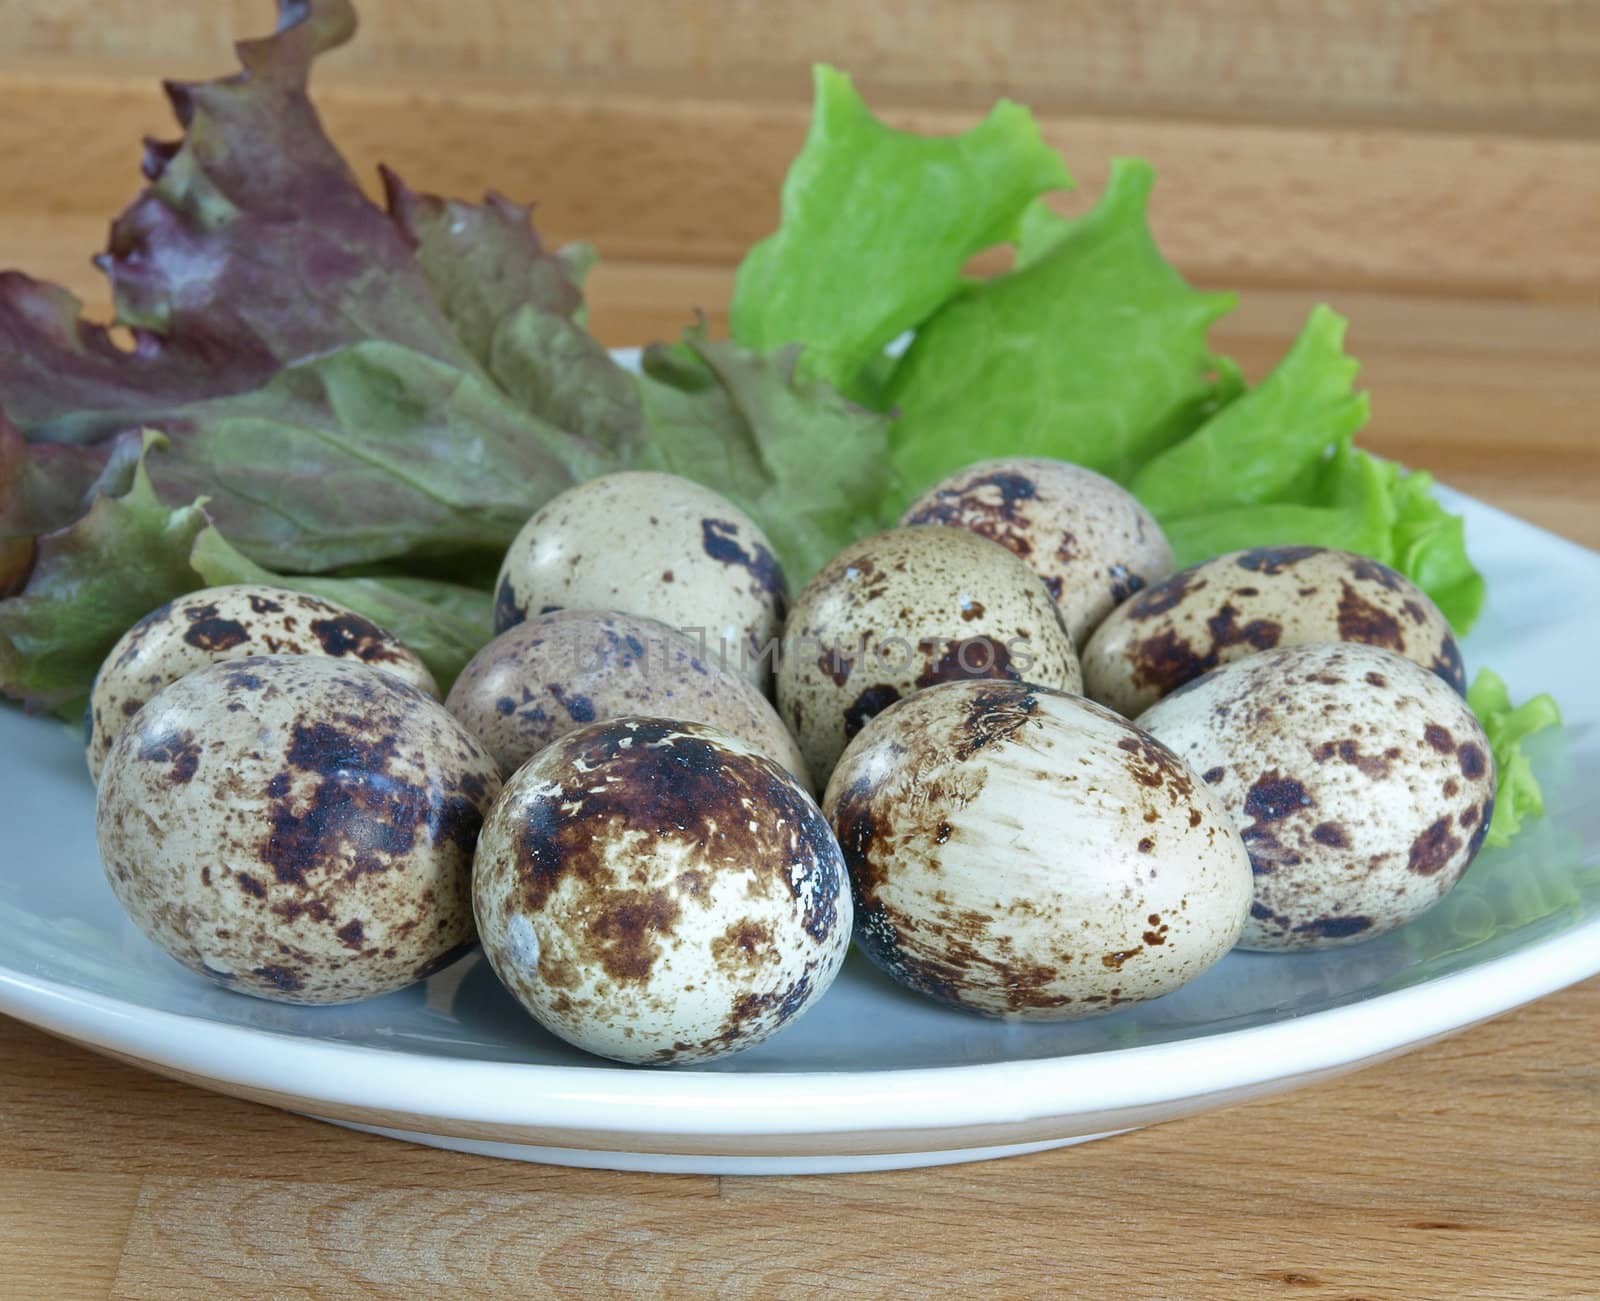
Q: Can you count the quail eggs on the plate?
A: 10